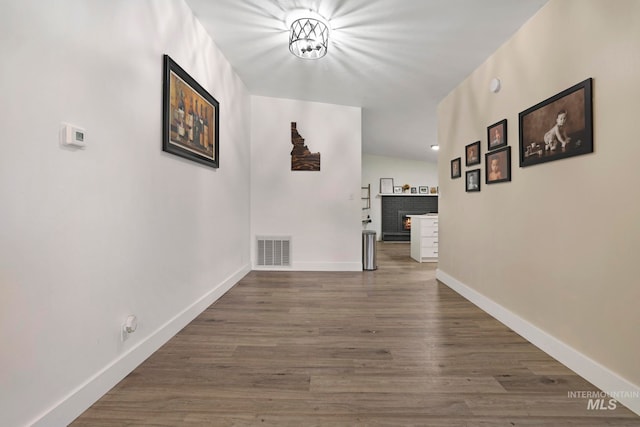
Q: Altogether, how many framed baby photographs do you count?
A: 6